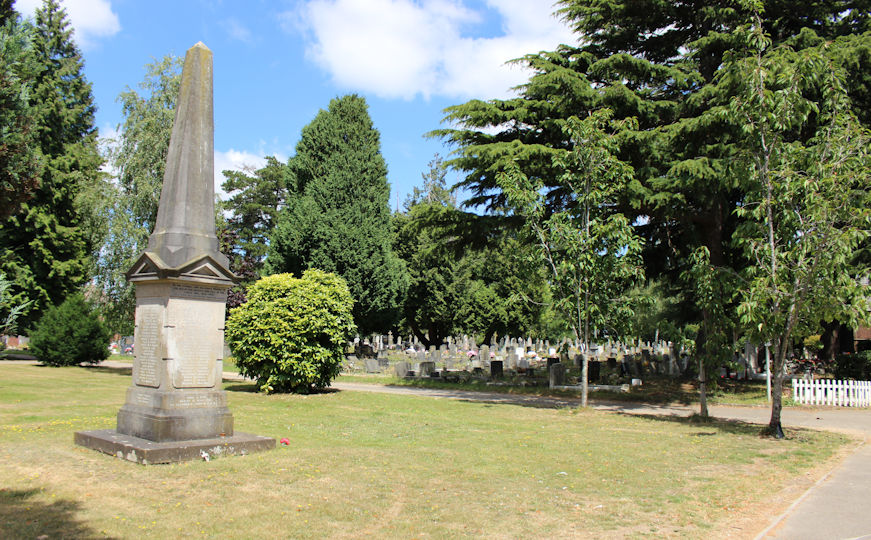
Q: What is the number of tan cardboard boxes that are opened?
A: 0